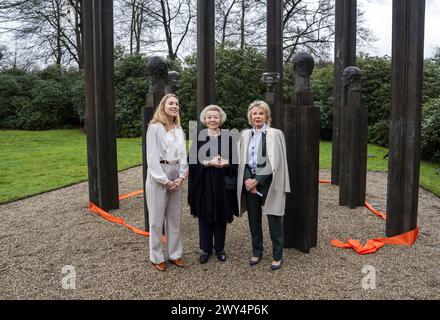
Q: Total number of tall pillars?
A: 5